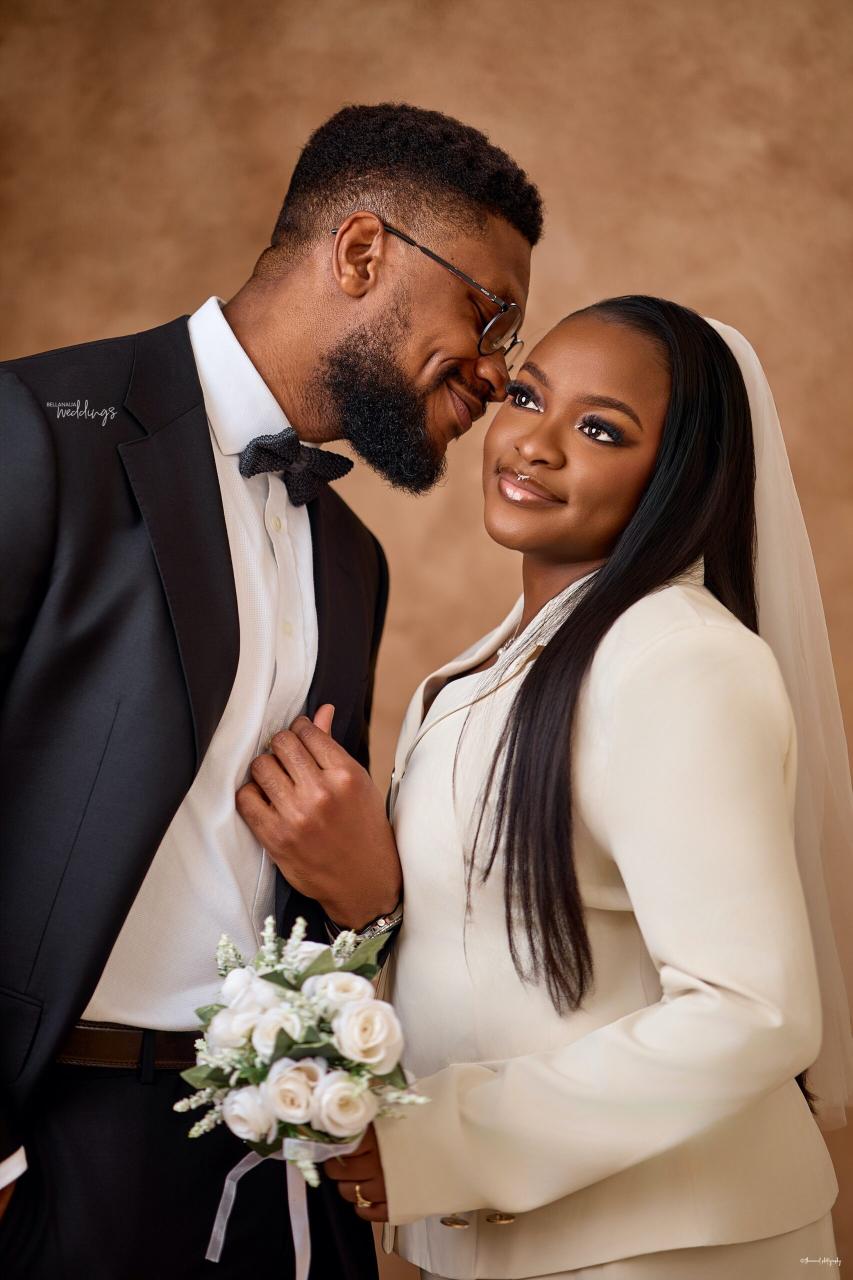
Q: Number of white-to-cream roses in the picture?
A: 9